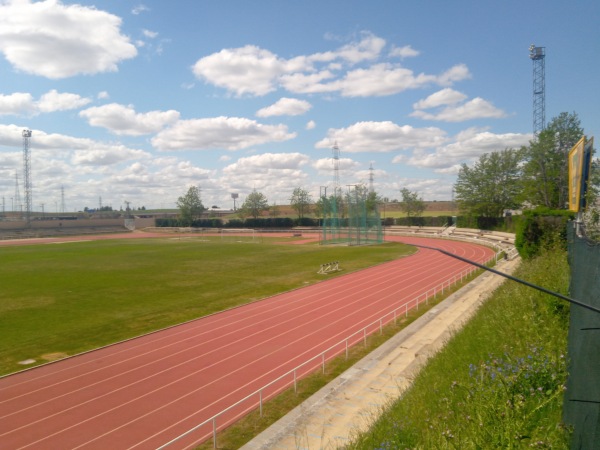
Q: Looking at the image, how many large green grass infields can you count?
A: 1